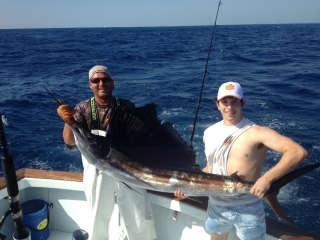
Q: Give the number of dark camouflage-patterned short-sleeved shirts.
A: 1